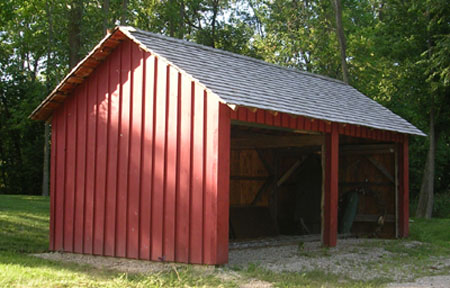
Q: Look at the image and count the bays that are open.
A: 2